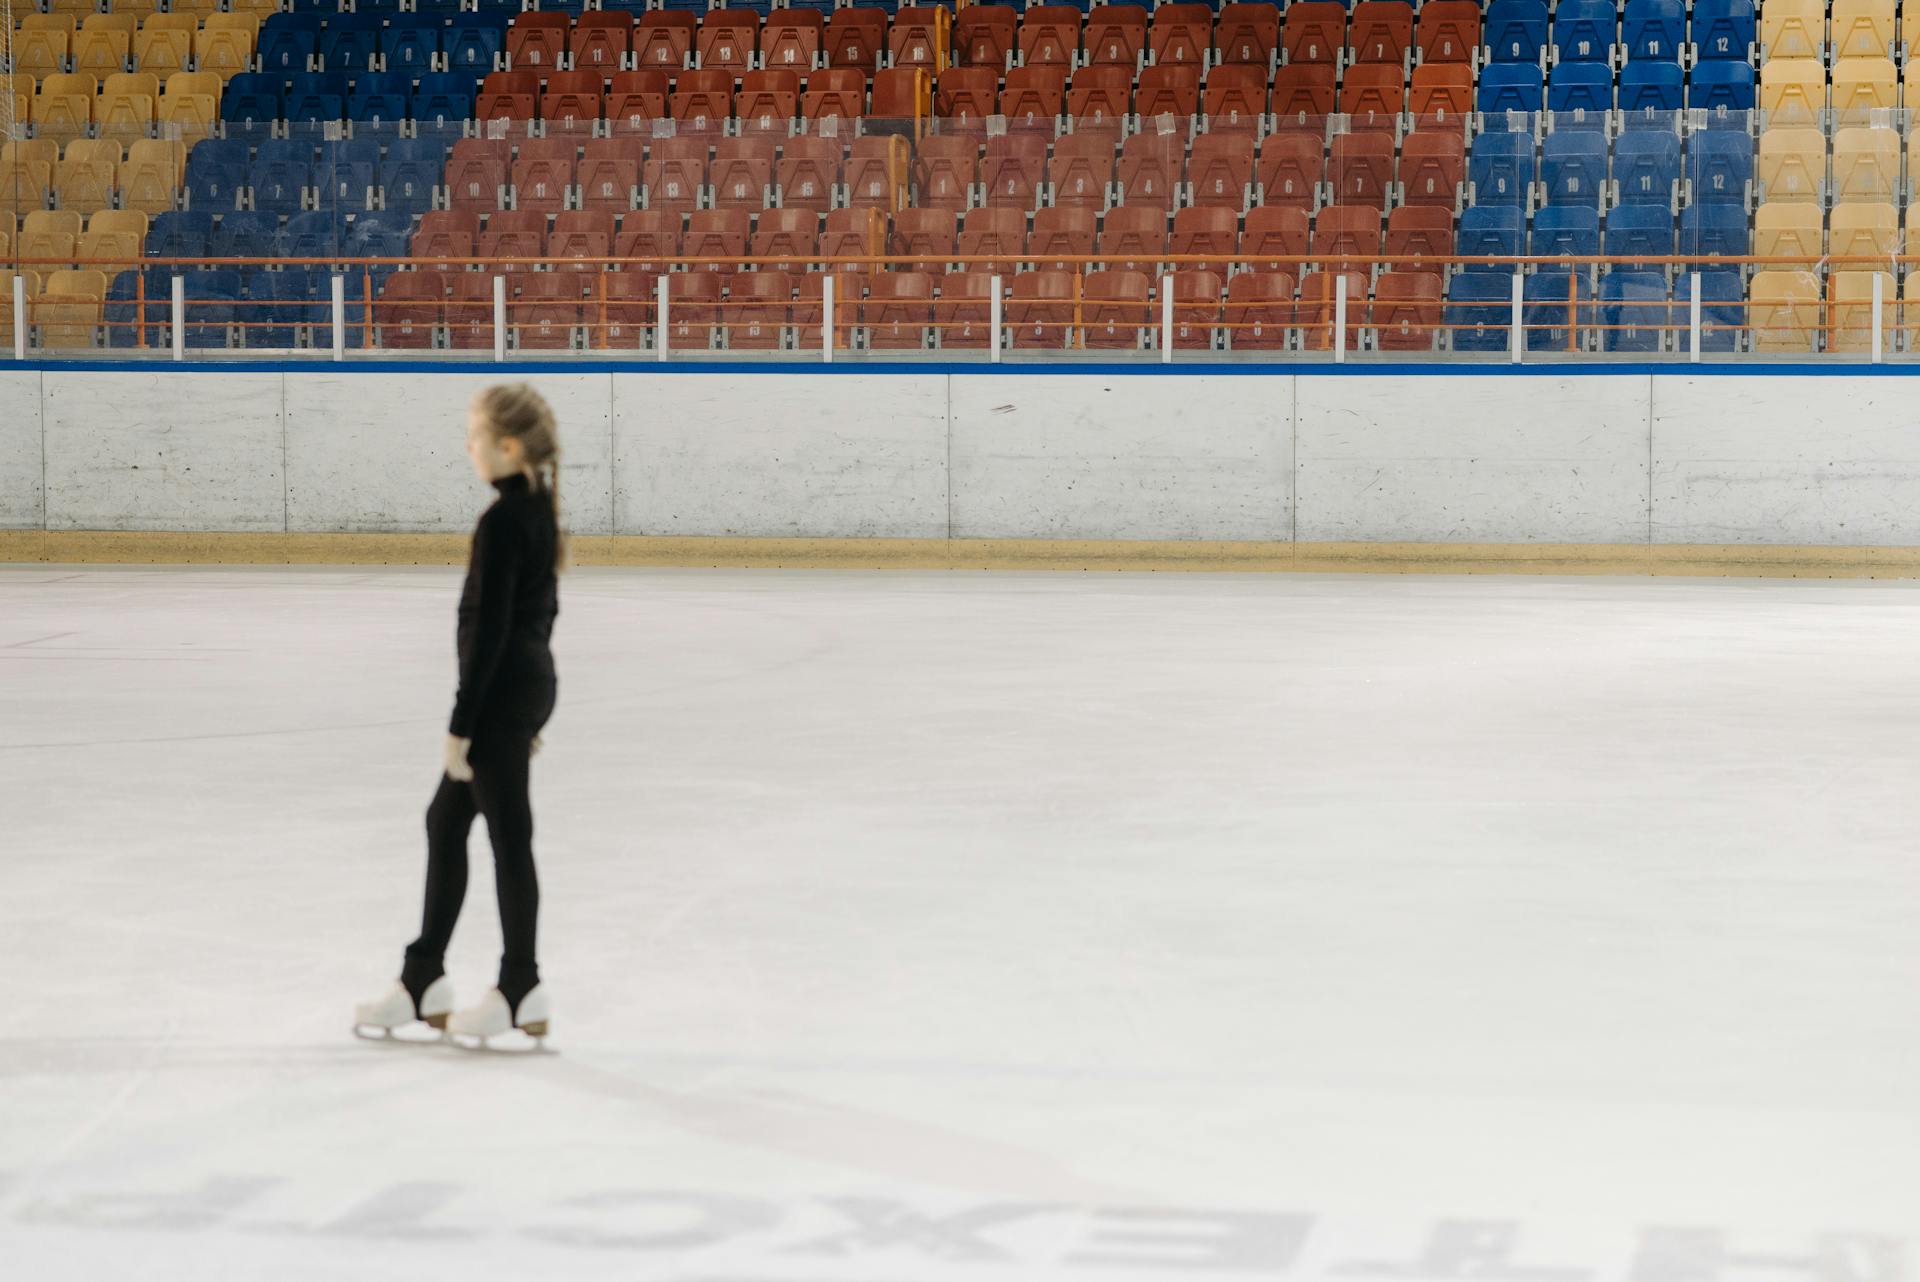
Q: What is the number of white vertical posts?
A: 12